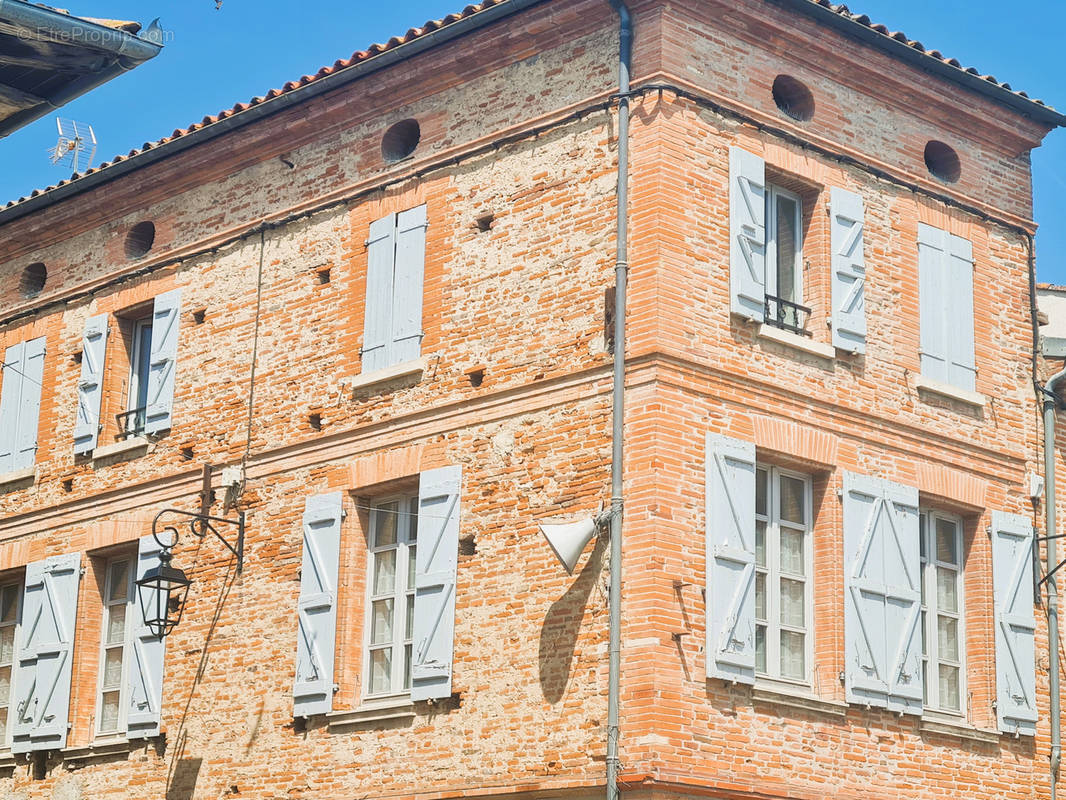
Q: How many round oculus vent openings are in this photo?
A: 5